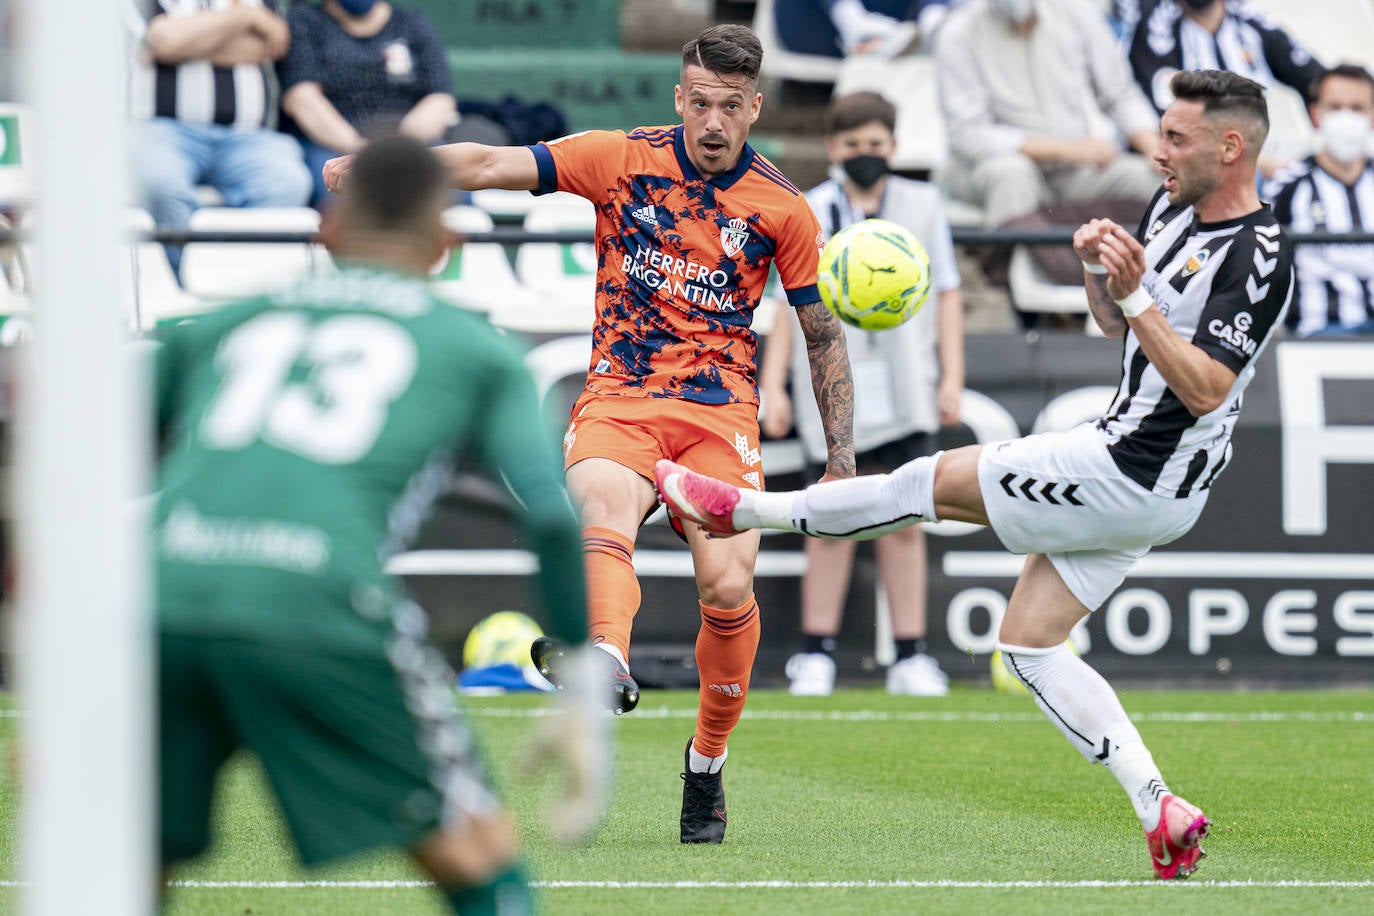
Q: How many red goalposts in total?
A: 0